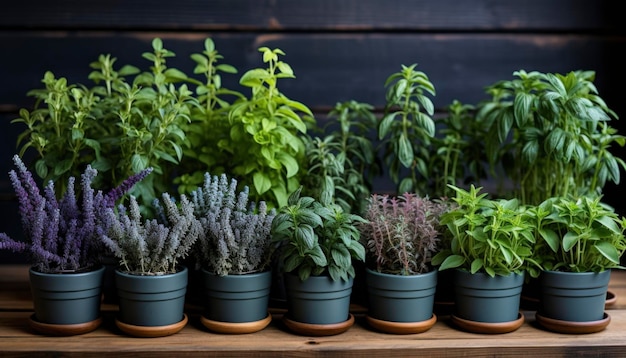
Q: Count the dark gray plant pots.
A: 7